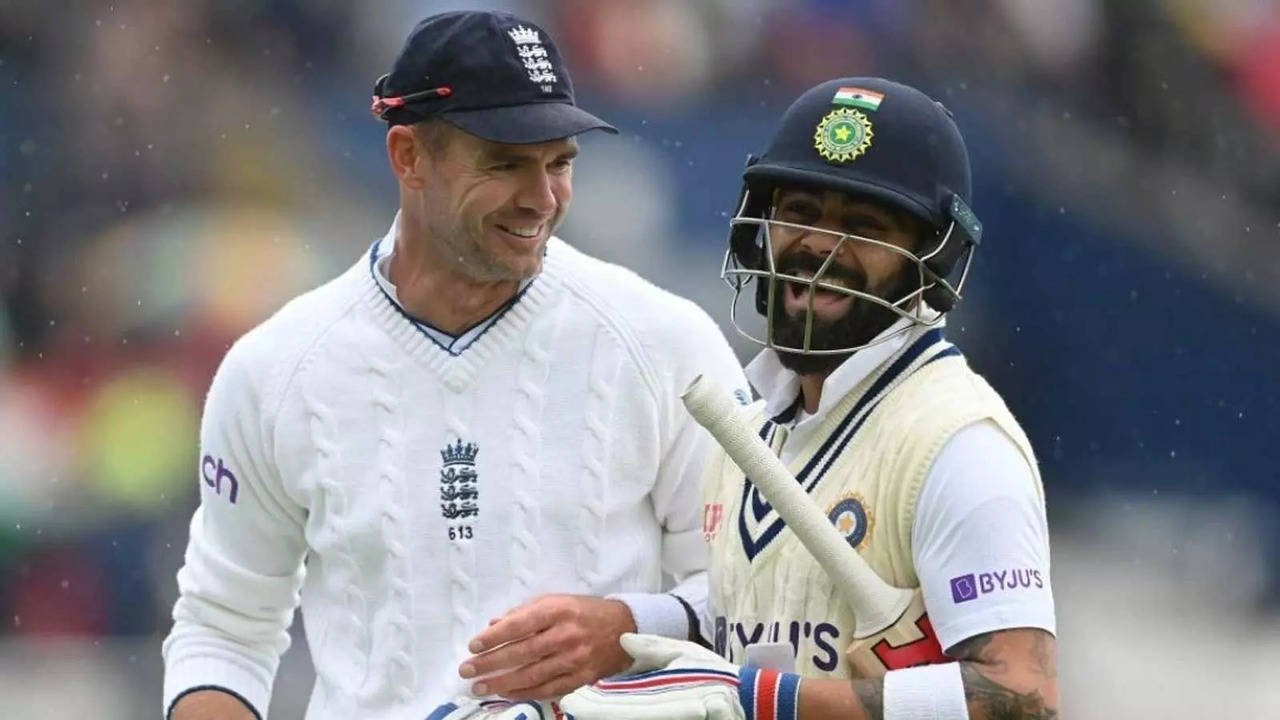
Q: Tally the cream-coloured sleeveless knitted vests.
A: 1